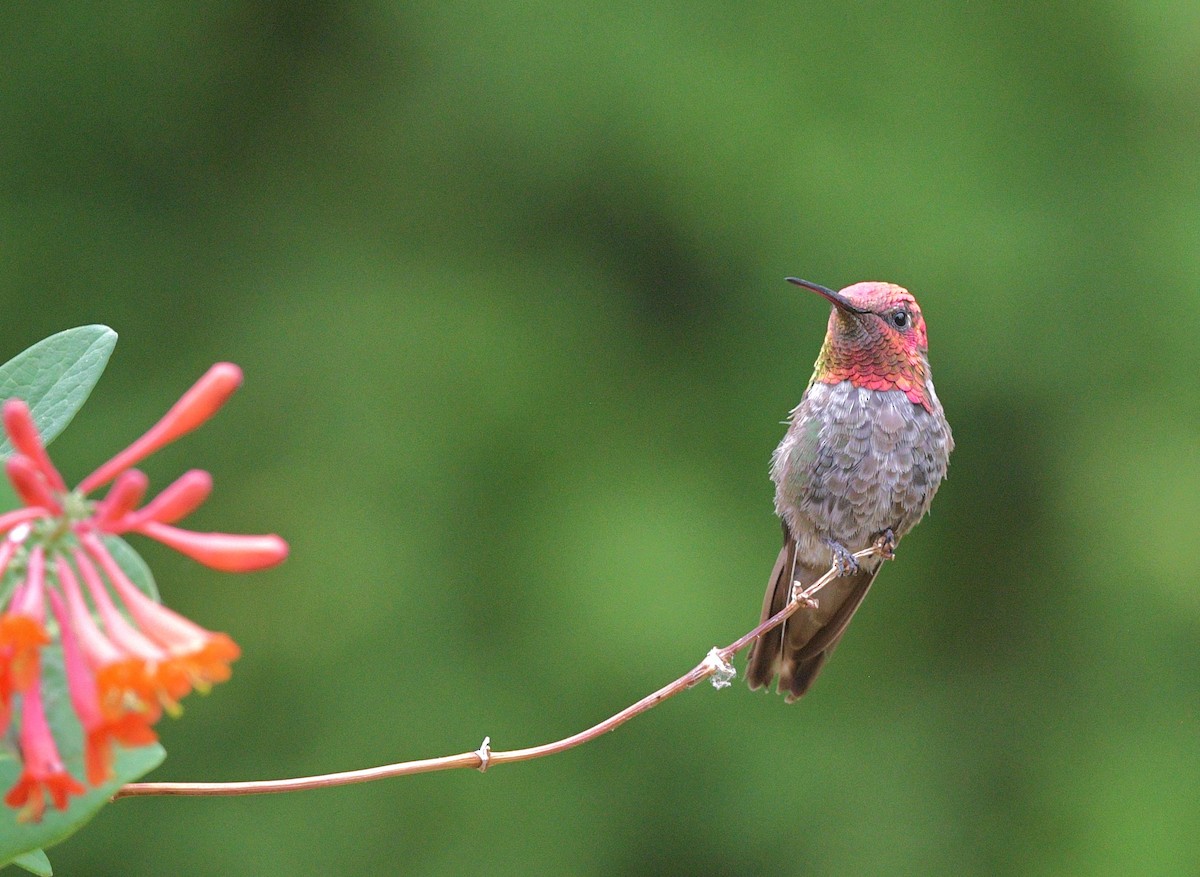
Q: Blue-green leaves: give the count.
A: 4